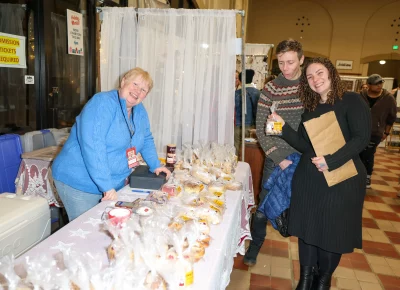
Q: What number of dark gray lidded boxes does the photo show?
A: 1